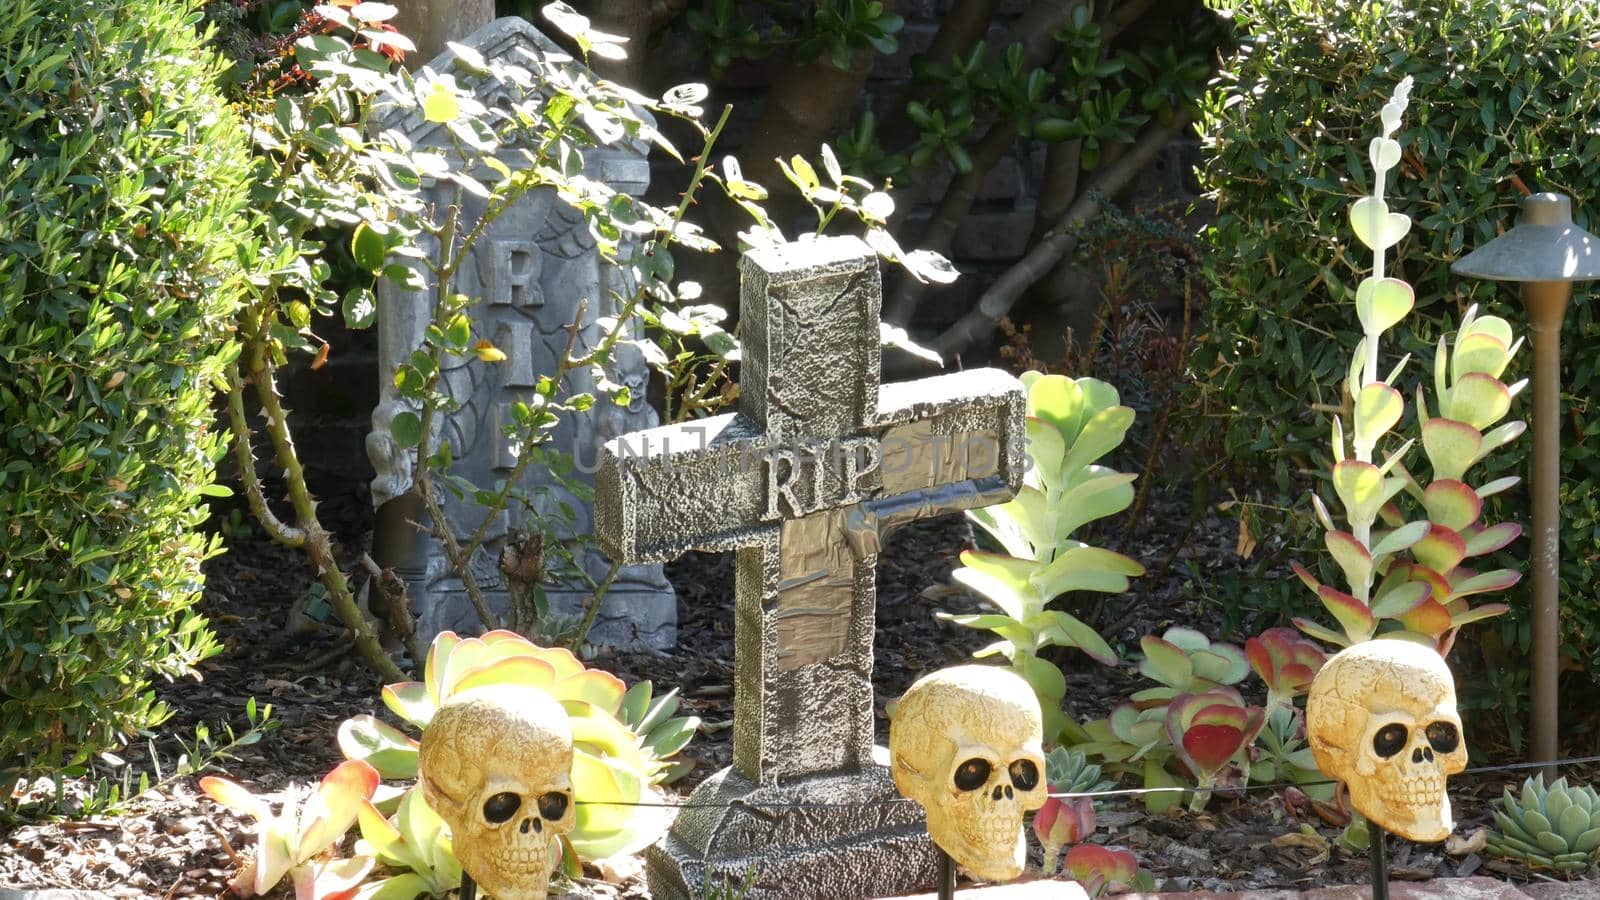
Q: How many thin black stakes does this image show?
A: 3